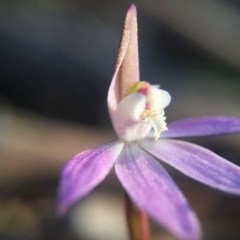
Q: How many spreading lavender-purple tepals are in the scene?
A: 4